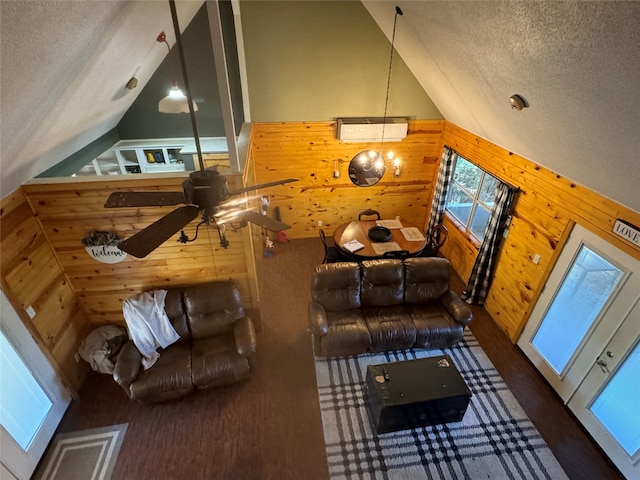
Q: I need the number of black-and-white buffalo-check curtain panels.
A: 2